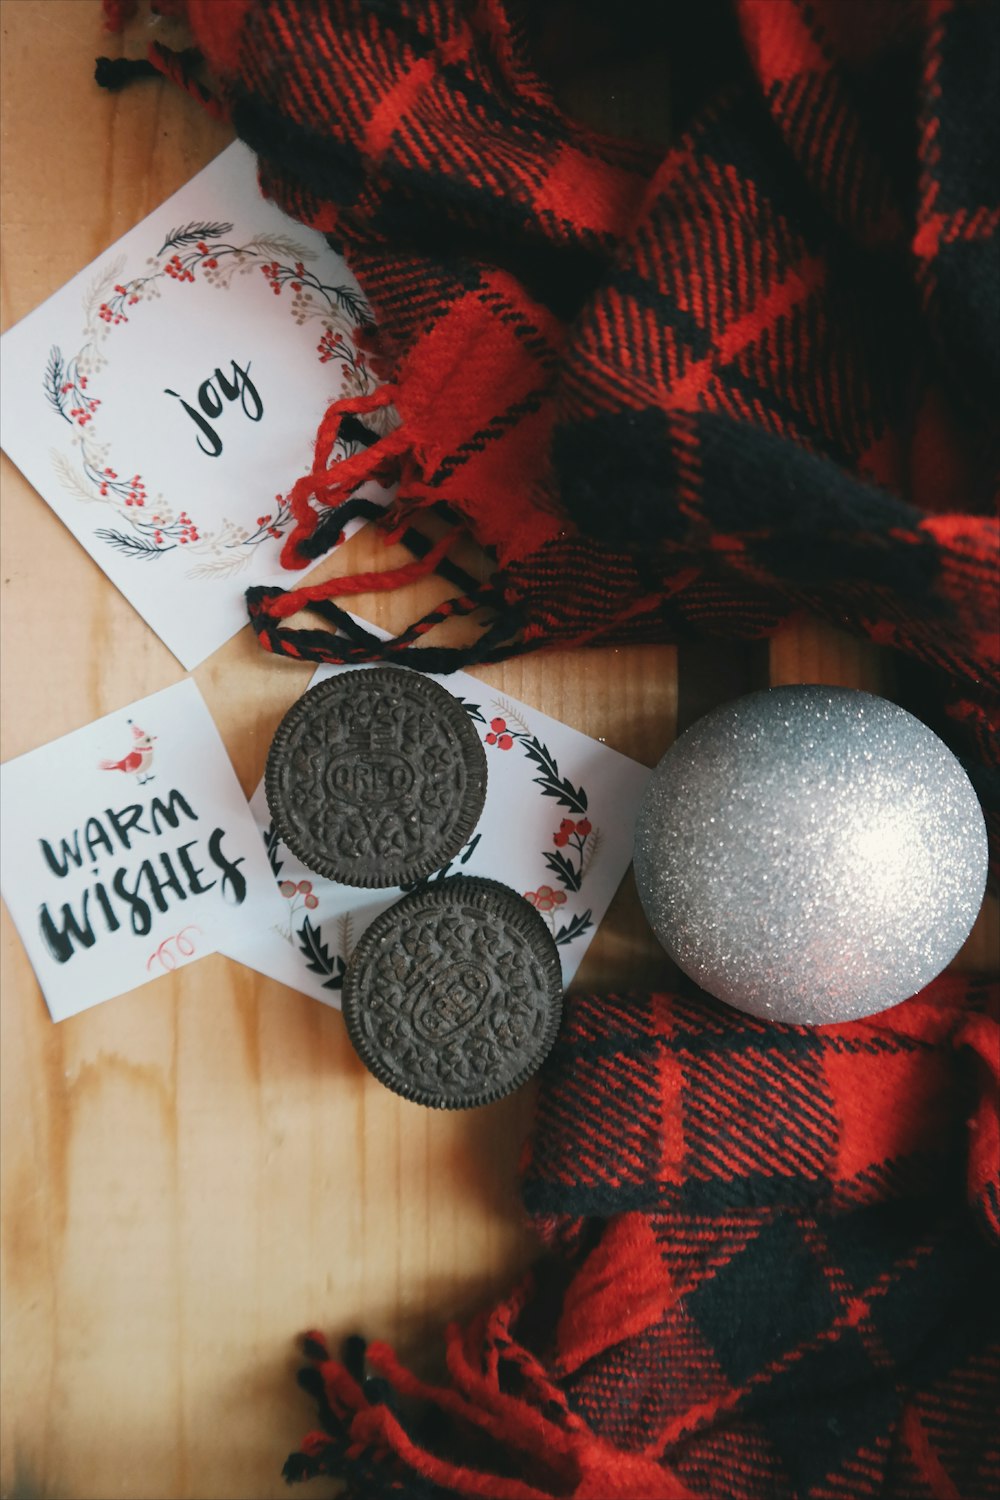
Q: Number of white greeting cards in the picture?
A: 3